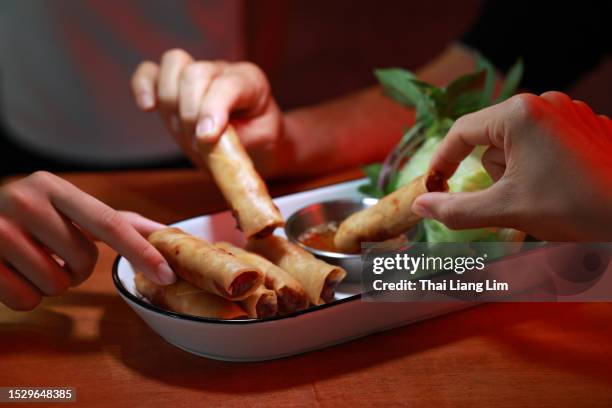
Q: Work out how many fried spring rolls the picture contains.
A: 7